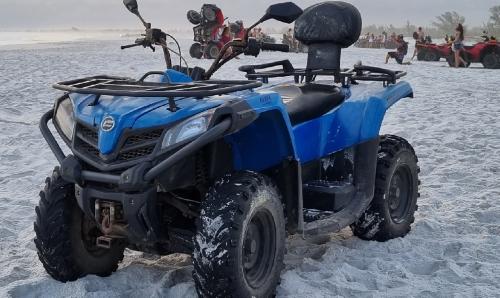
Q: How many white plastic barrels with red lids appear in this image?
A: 0